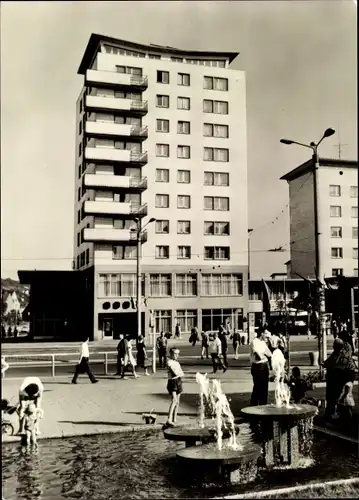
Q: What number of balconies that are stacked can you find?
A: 7